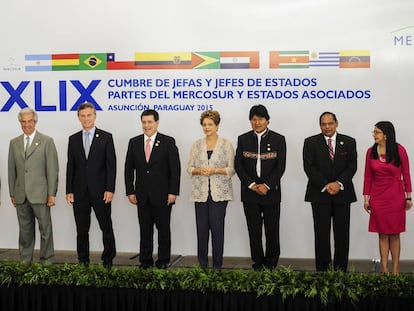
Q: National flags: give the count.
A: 12